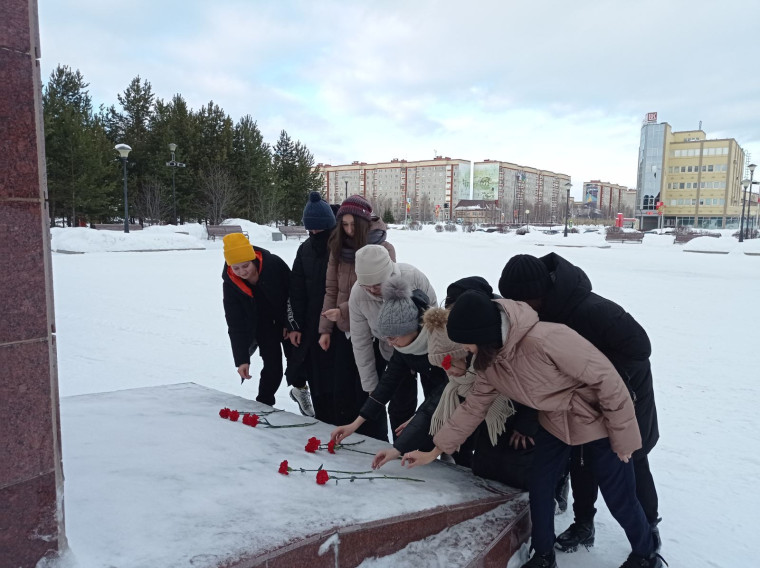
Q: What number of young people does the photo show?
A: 9